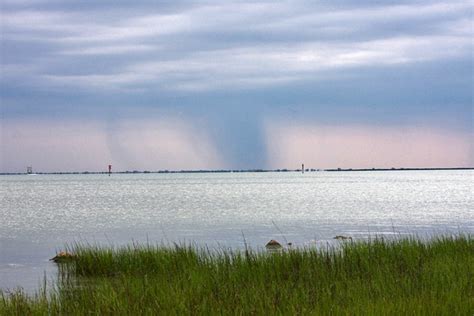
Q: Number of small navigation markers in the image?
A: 2